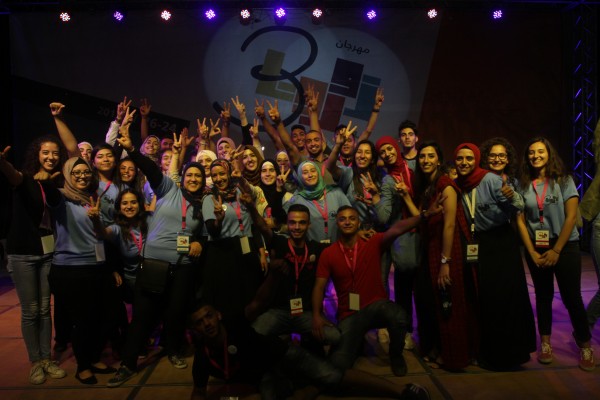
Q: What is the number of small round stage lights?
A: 10